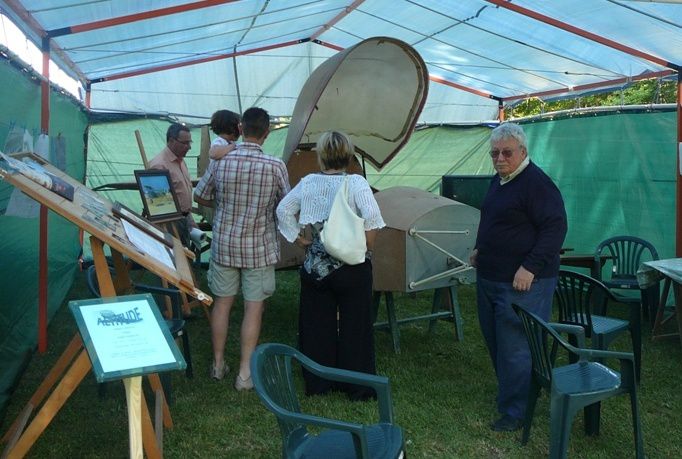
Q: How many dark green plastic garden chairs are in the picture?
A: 5